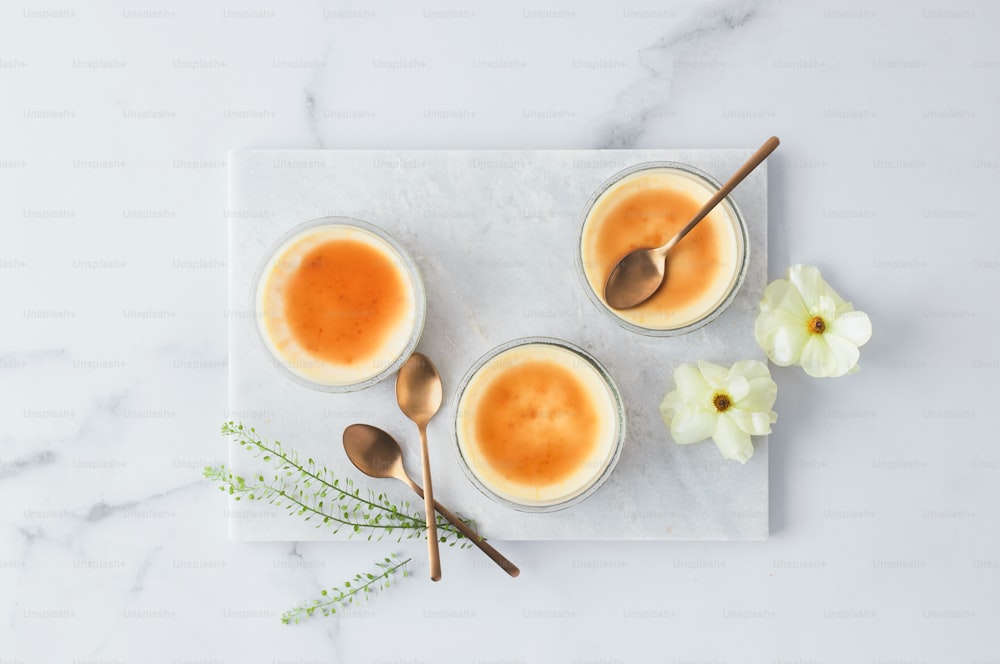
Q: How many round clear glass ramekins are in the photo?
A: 3